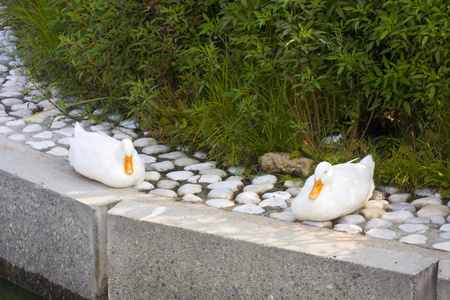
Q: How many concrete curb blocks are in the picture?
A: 3